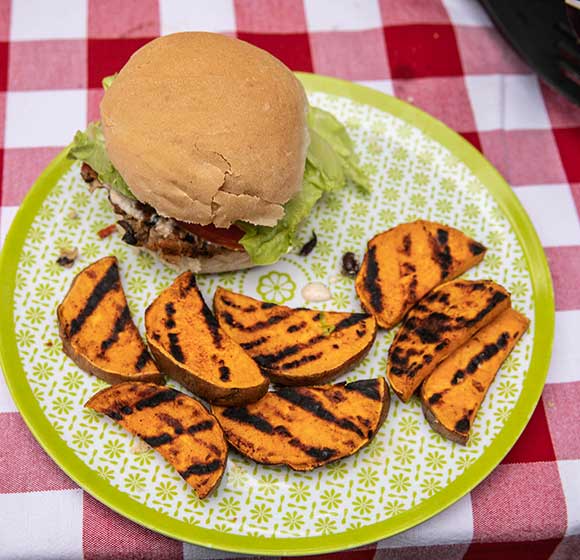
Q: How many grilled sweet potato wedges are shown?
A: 8